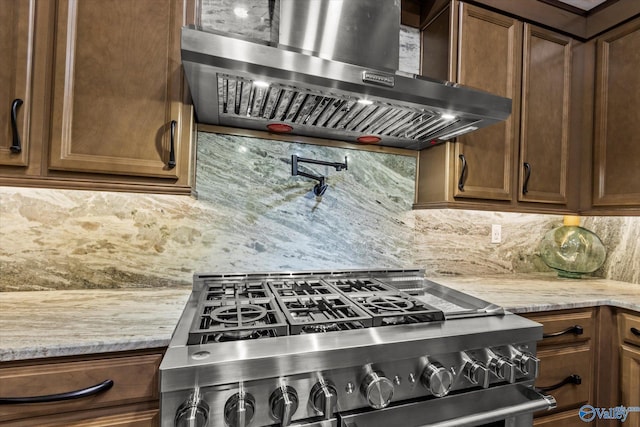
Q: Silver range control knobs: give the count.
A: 9